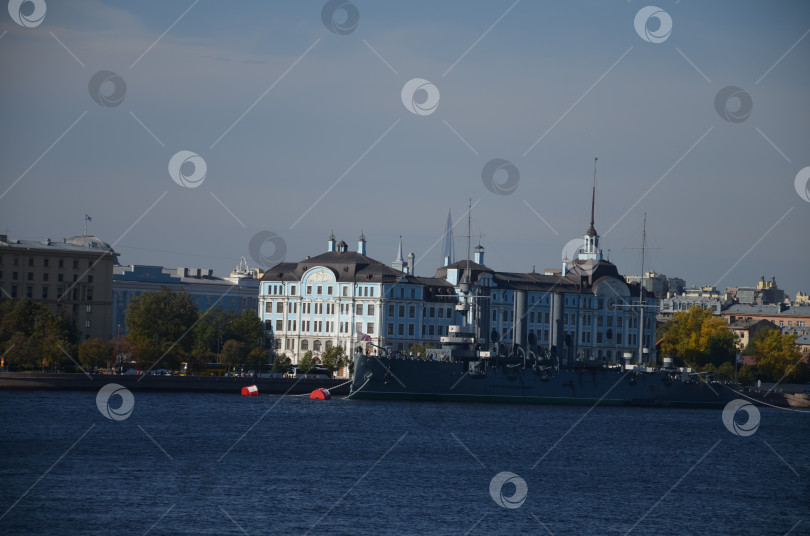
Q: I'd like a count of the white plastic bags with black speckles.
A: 0